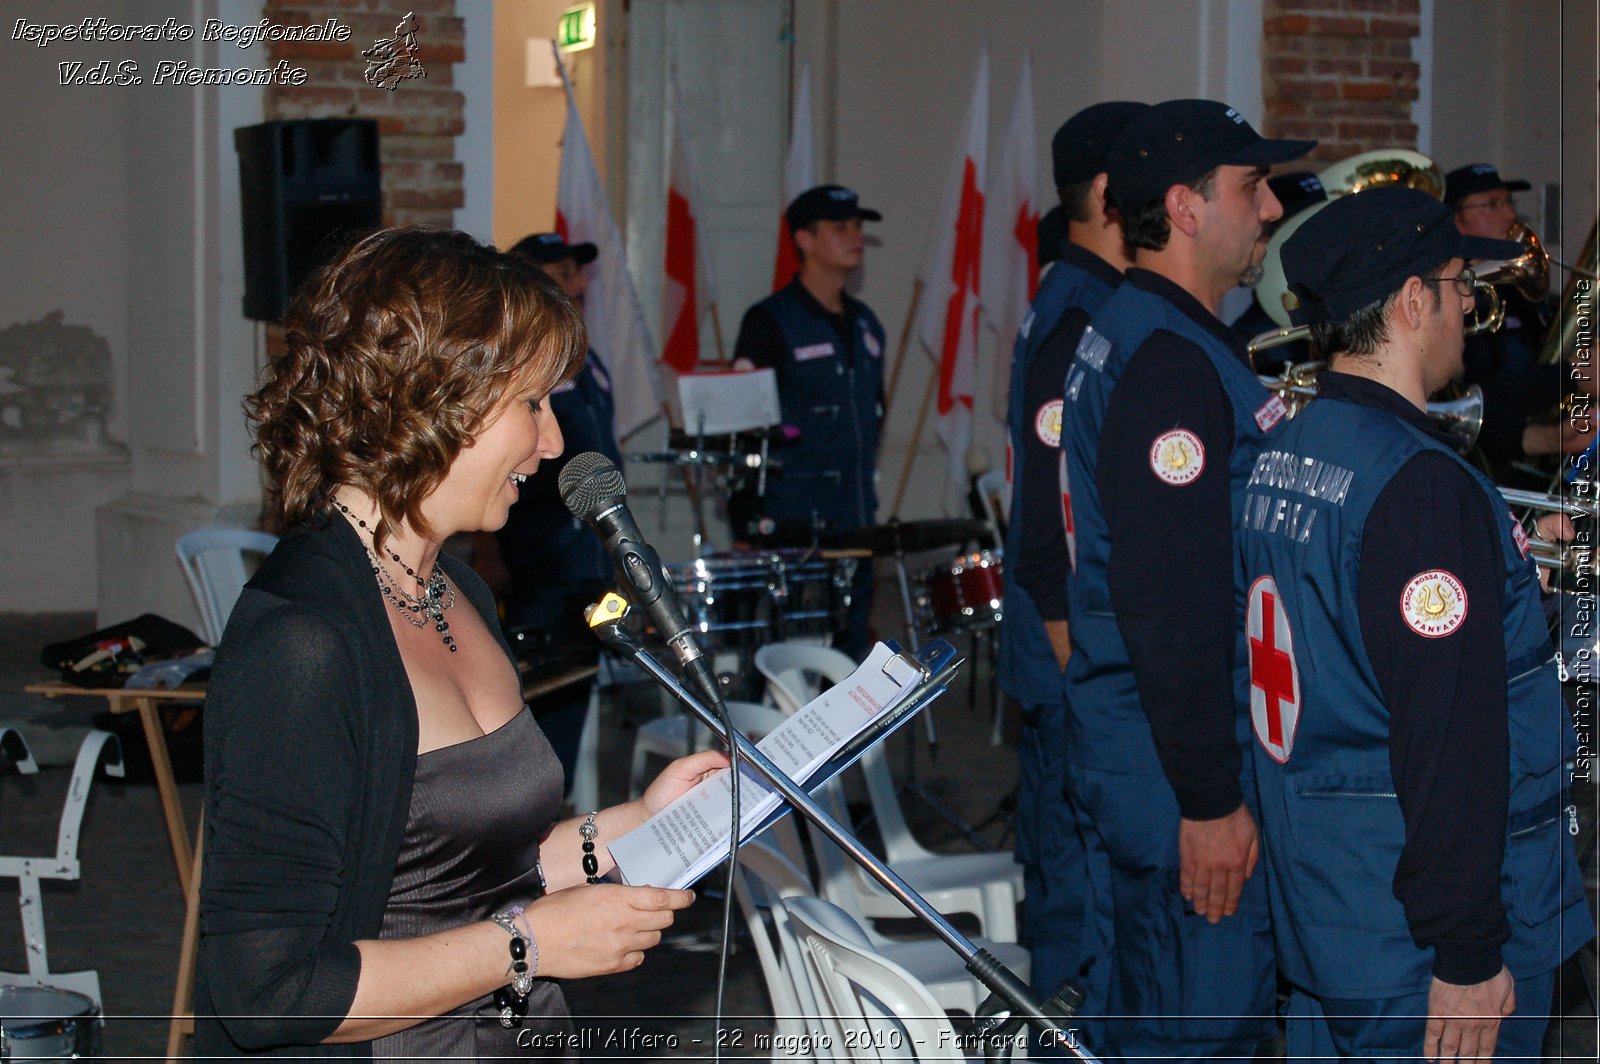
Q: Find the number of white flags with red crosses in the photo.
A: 5